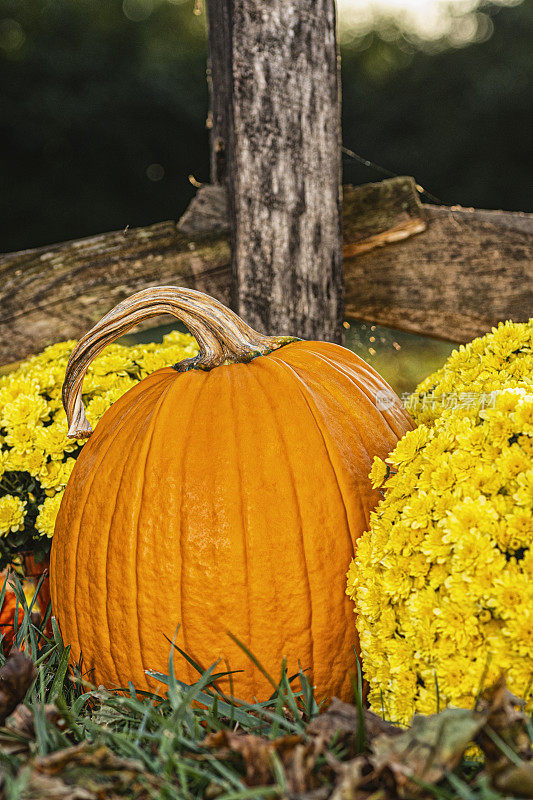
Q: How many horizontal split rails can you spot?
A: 2